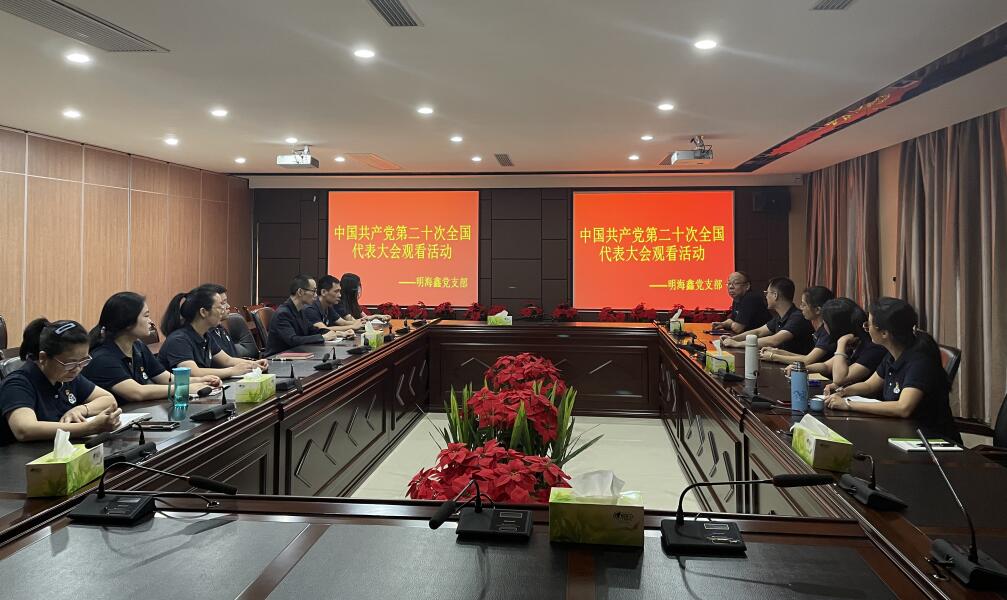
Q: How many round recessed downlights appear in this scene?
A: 15